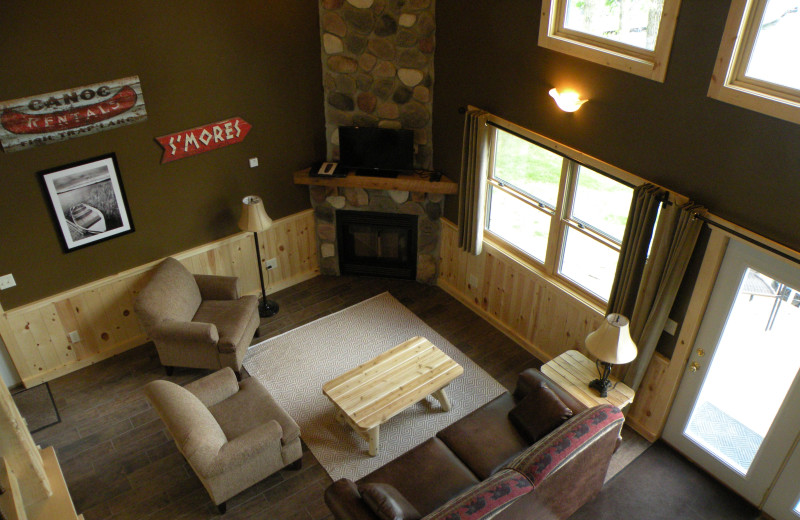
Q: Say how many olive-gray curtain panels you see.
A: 3